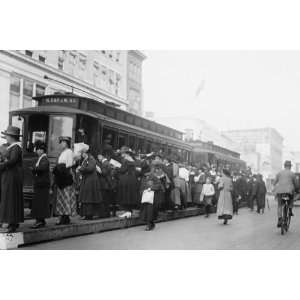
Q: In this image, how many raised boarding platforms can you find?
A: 1